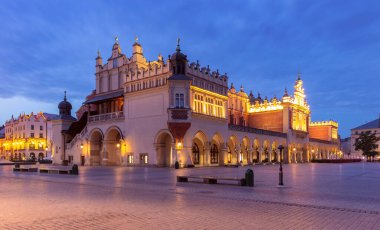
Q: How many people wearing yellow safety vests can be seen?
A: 0